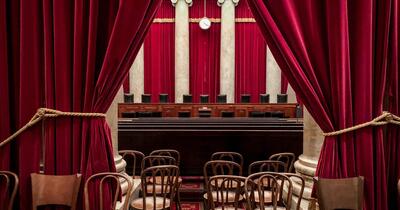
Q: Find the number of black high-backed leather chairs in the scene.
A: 9